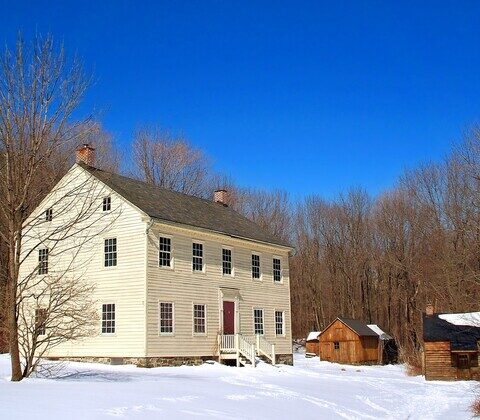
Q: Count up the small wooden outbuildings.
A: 3